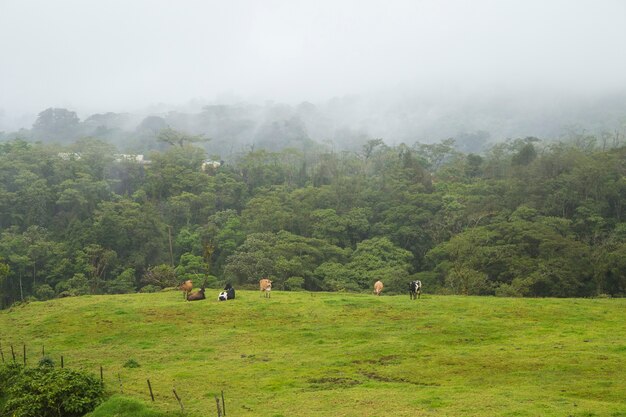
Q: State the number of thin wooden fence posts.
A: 11